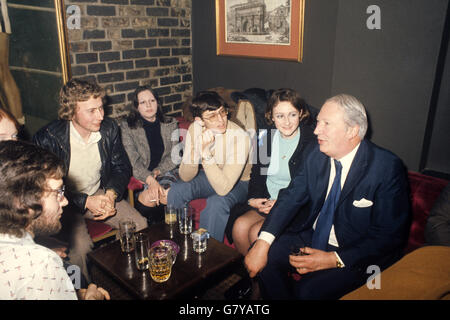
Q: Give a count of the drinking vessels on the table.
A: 6